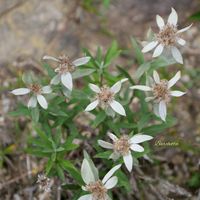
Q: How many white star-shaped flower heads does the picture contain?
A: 7